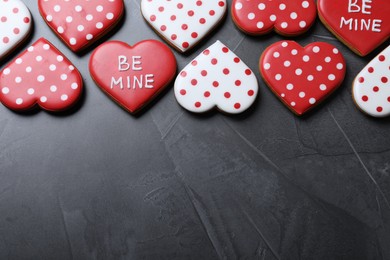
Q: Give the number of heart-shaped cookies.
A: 10